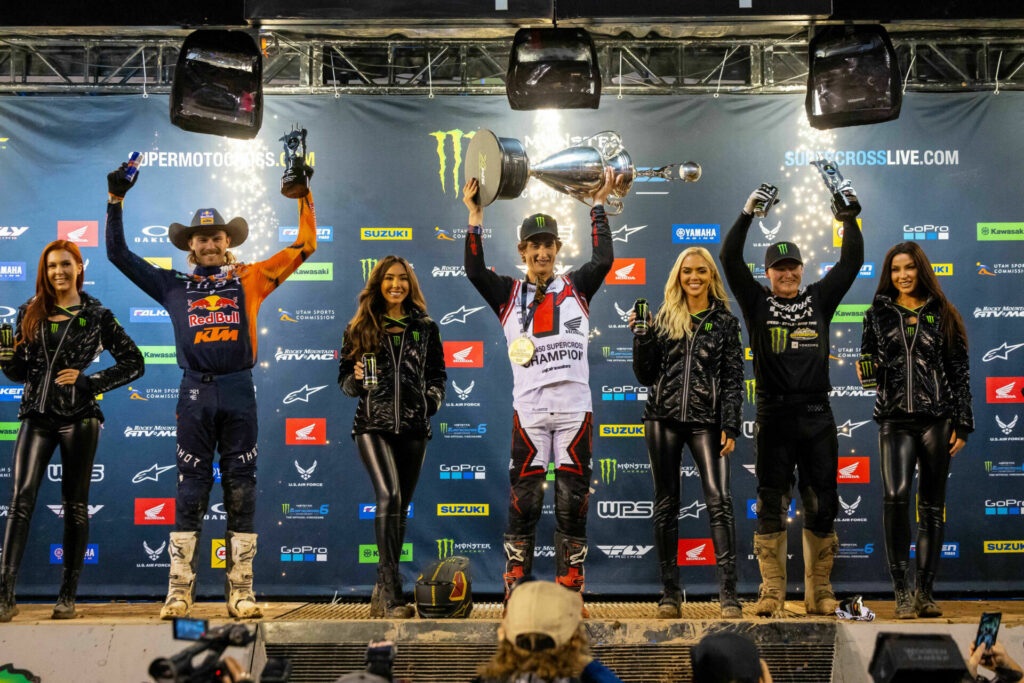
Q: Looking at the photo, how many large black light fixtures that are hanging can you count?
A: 3